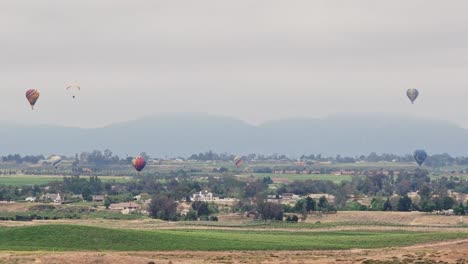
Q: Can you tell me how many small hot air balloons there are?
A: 6